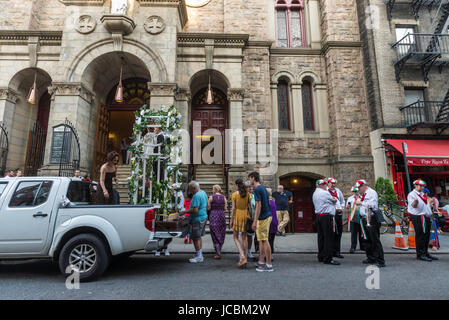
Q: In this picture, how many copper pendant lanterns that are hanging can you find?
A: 3